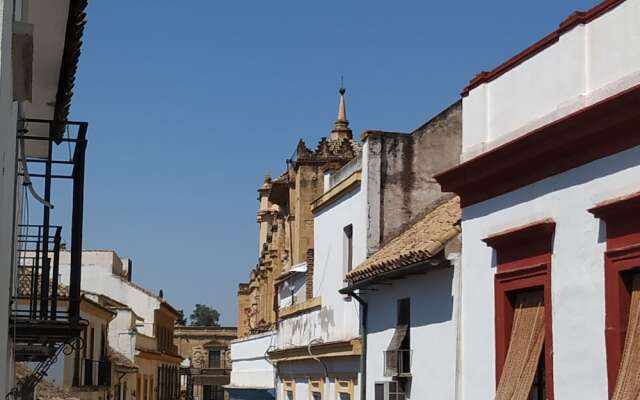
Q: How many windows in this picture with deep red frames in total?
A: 2